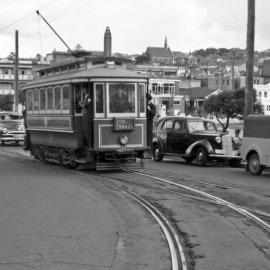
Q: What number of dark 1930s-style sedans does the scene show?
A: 1